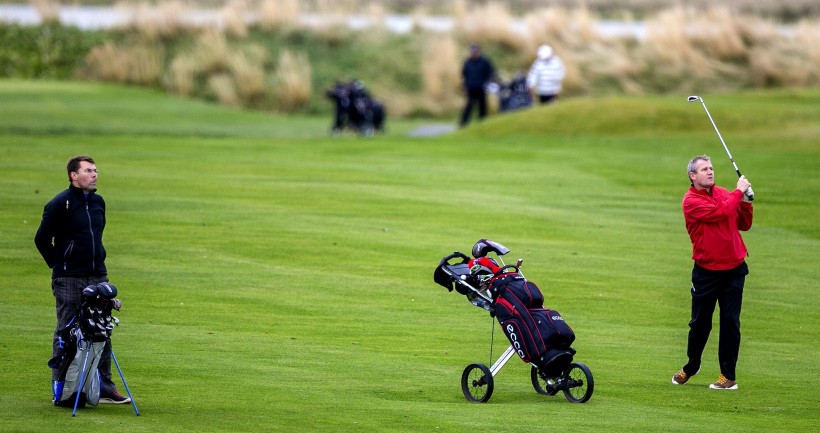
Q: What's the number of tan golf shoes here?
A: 2